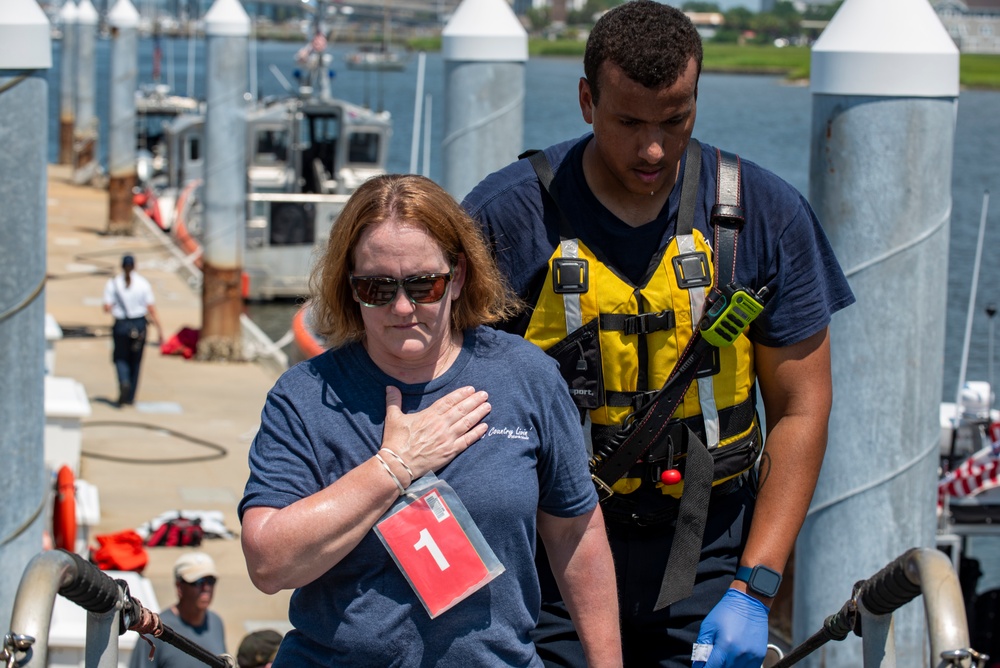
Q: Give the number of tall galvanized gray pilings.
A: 7